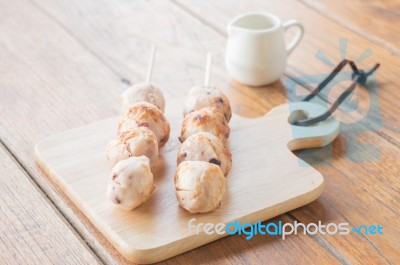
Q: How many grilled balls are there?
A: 8